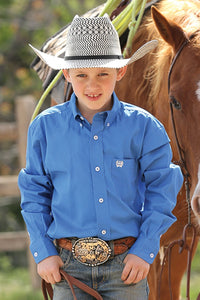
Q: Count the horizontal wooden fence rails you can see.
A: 3